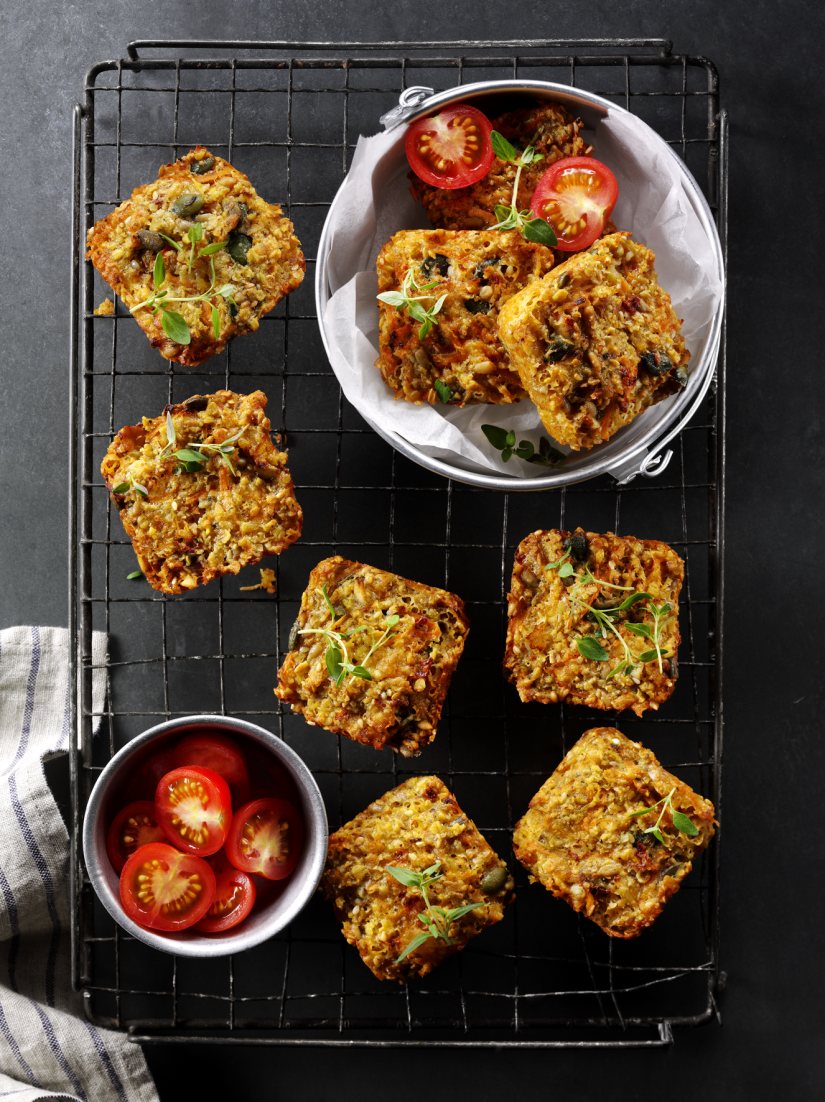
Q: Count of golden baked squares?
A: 9